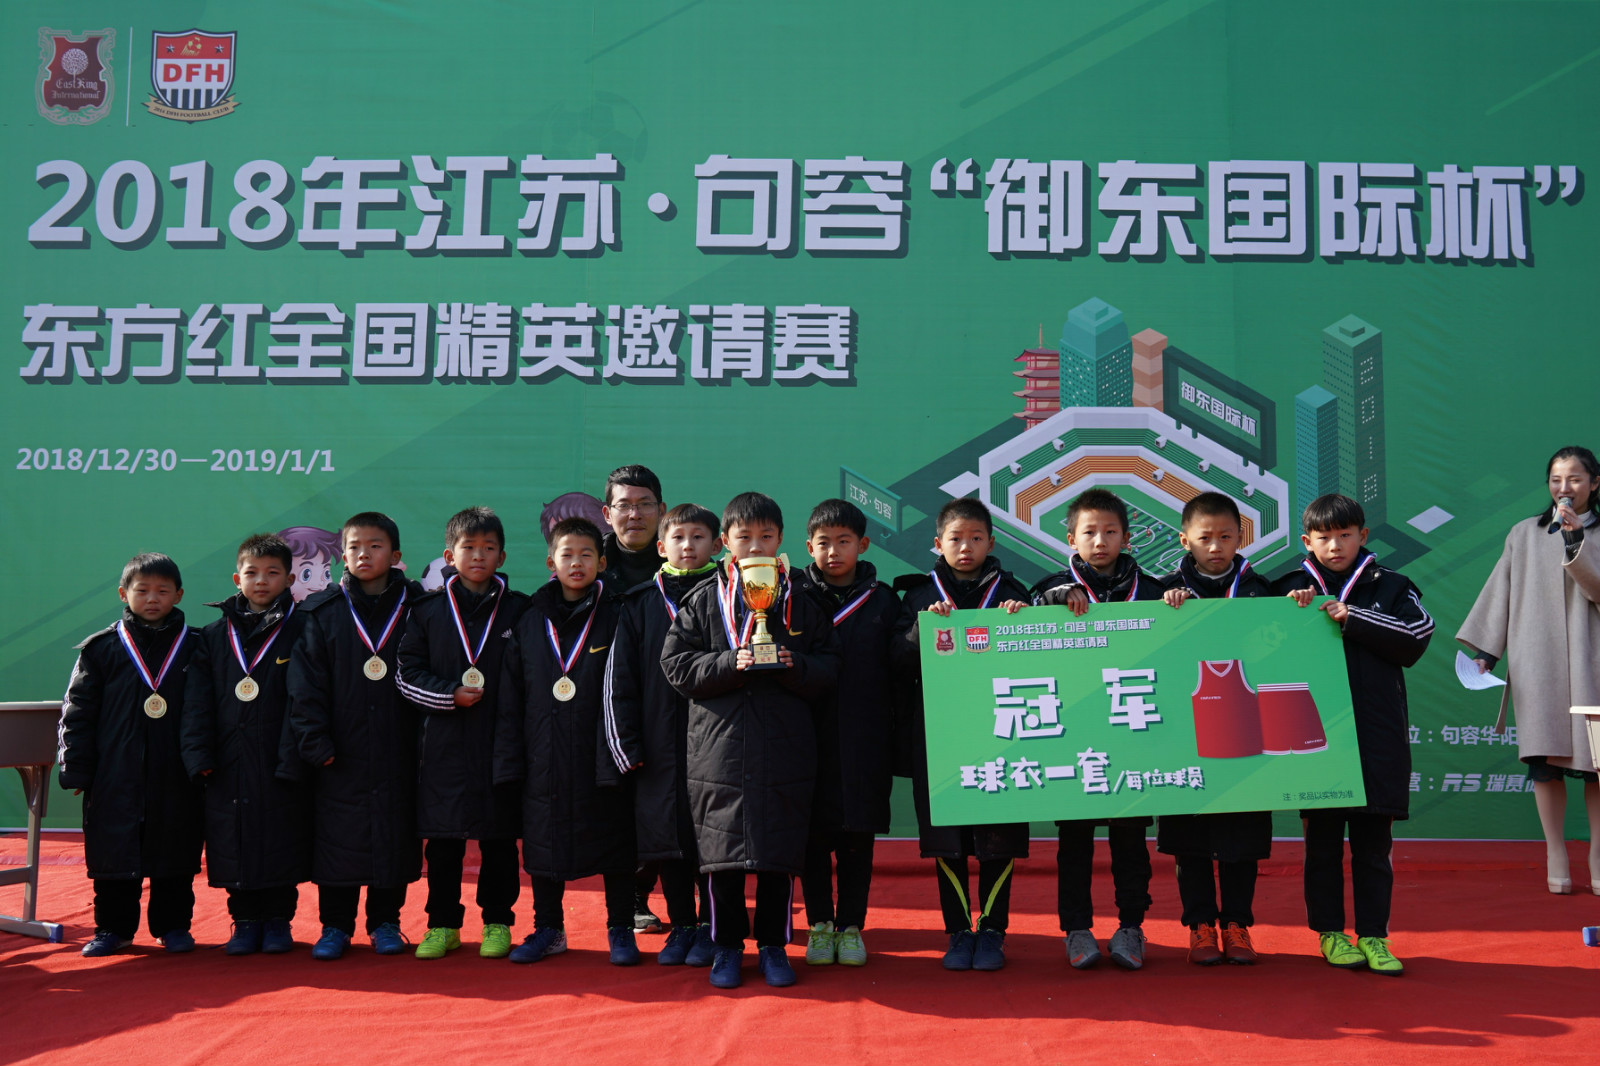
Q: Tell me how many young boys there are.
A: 12